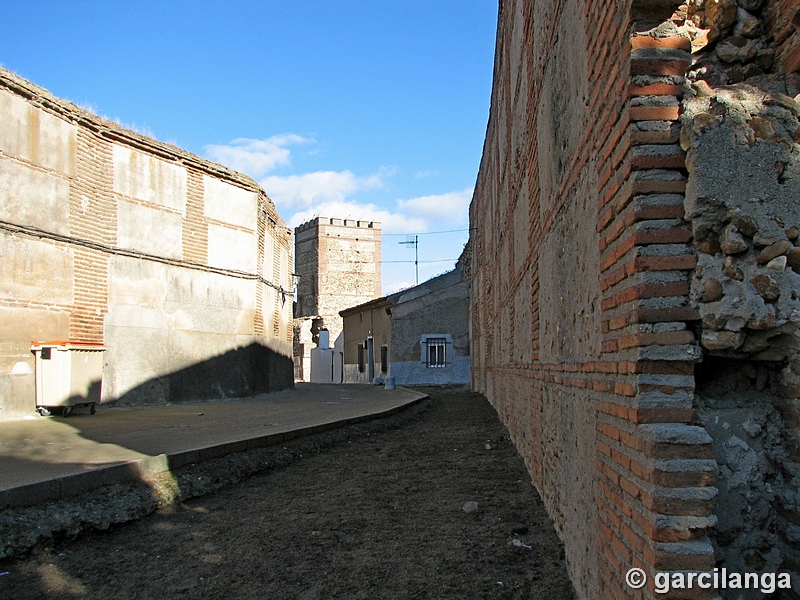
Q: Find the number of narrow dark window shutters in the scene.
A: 2